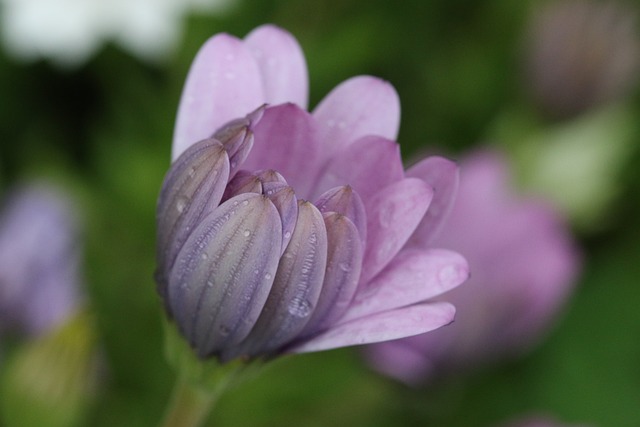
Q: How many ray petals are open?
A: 9